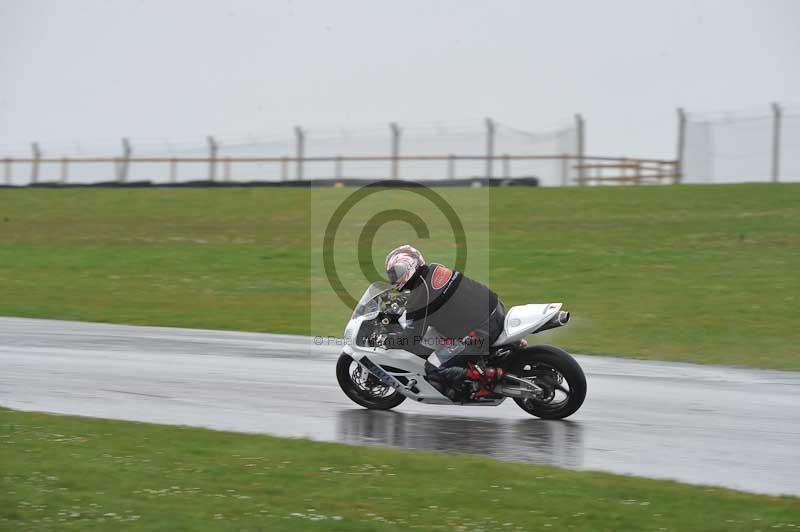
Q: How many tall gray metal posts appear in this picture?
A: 9